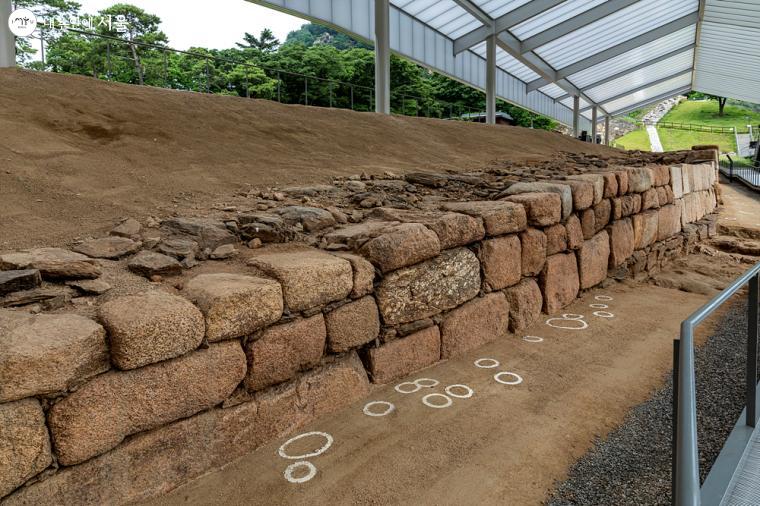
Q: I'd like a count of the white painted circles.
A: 15